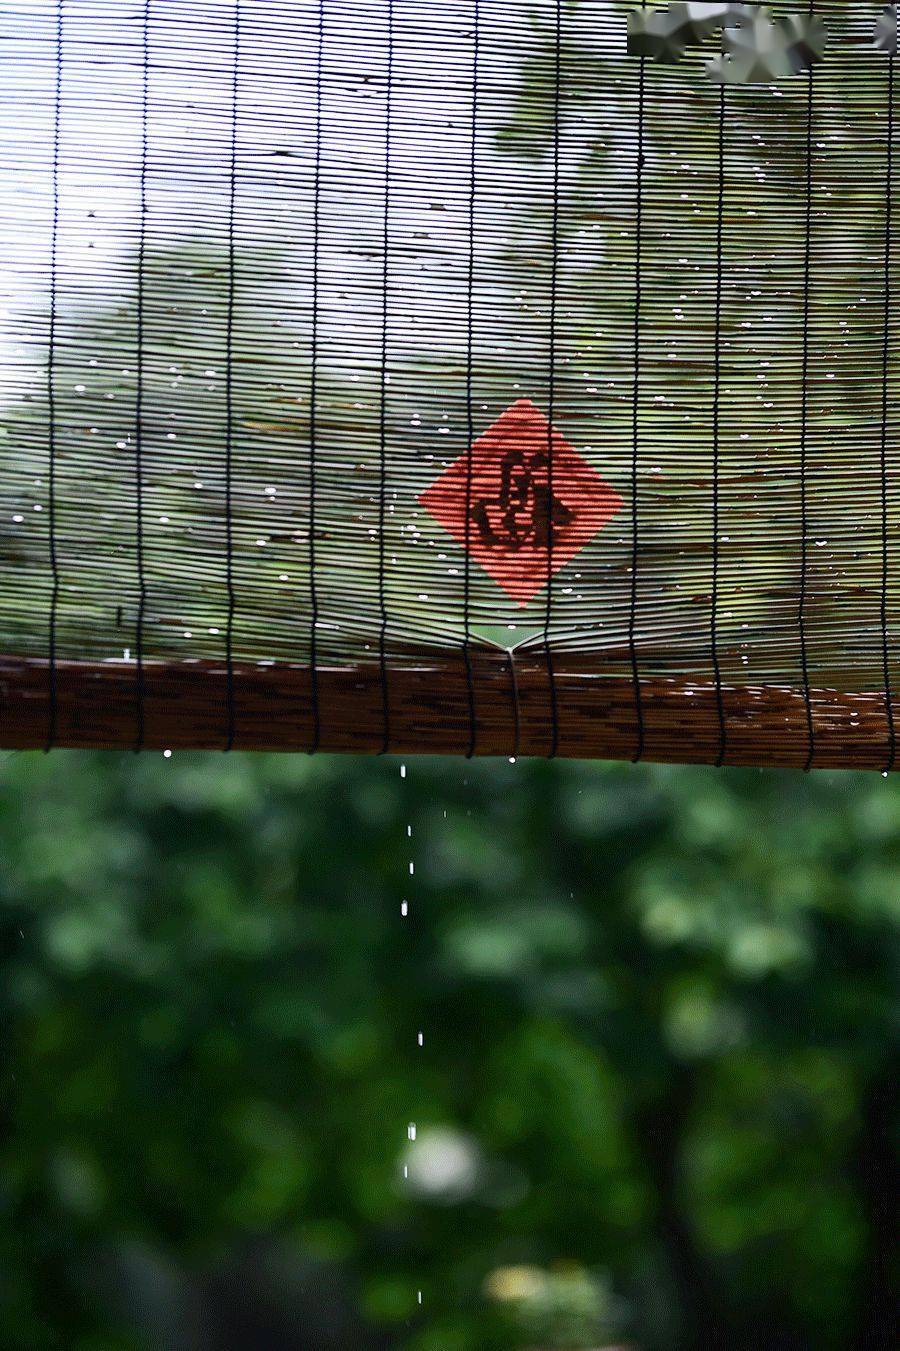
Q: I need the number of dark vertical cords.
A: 11